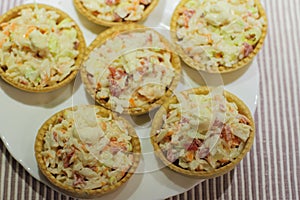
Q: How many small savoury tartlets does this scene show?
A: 6